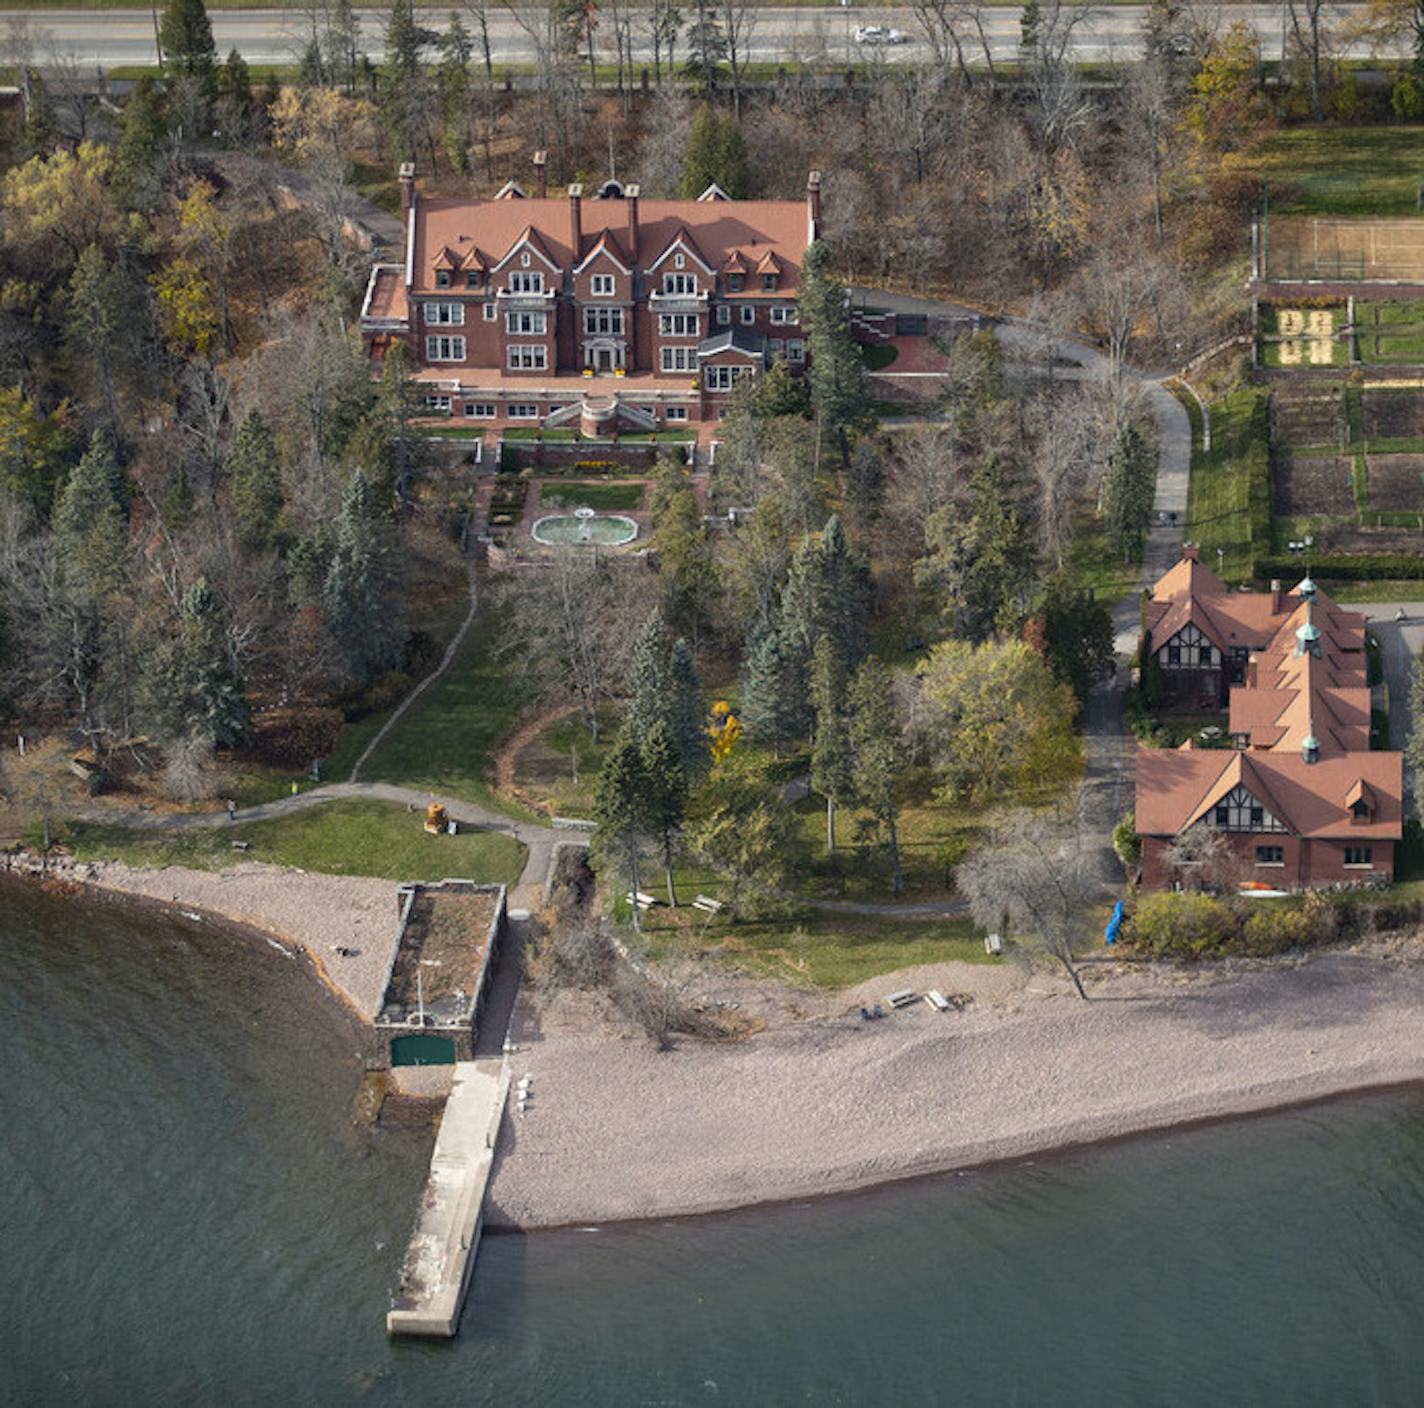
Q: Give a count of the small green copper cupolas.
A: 3